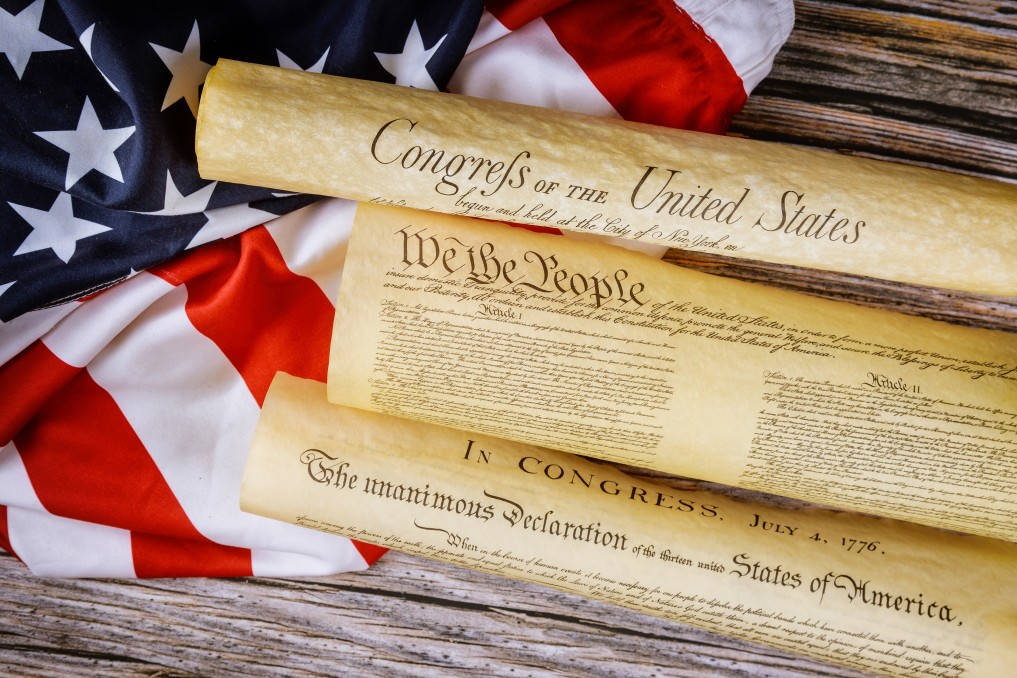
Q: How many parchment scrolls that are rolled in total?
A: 3